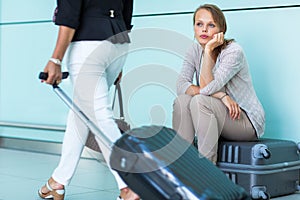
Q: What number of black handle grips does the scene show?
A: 1